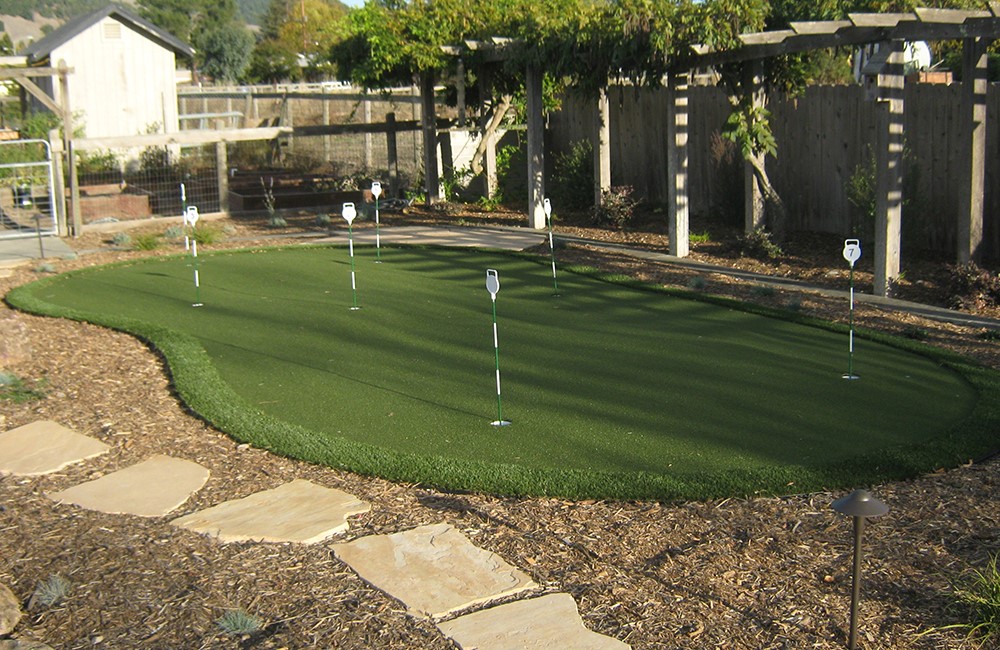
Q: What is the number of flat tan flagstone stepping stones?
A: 5